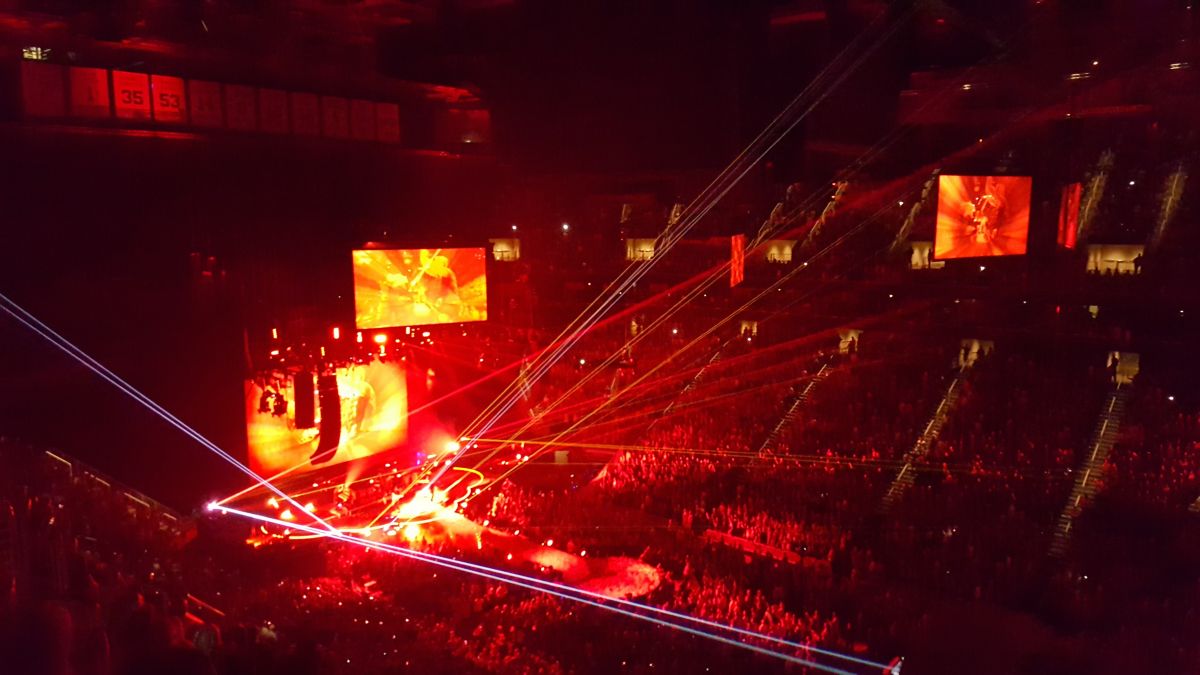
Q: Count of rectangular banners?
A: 11